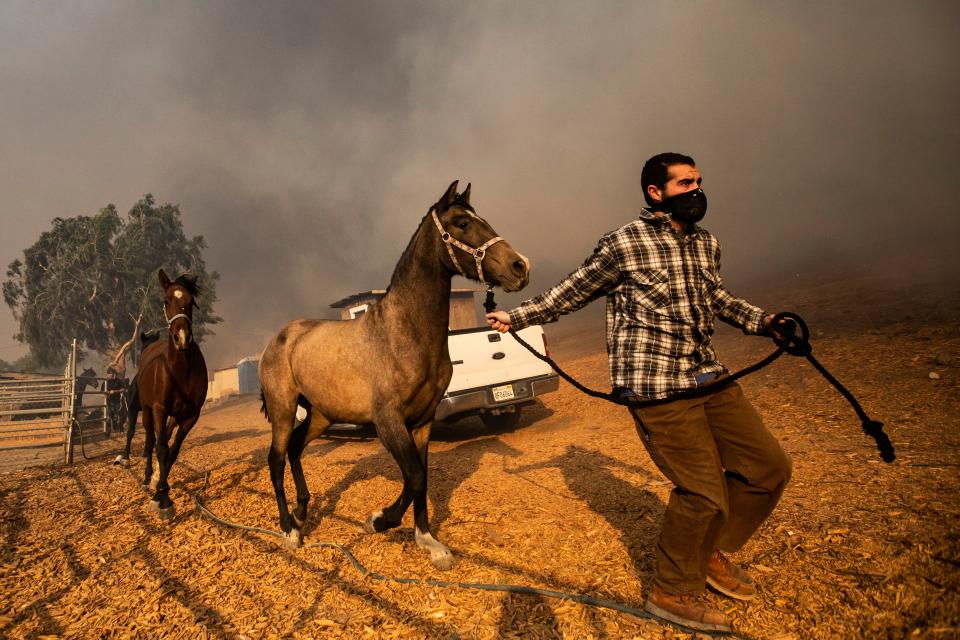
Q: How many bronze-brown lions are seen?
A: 0